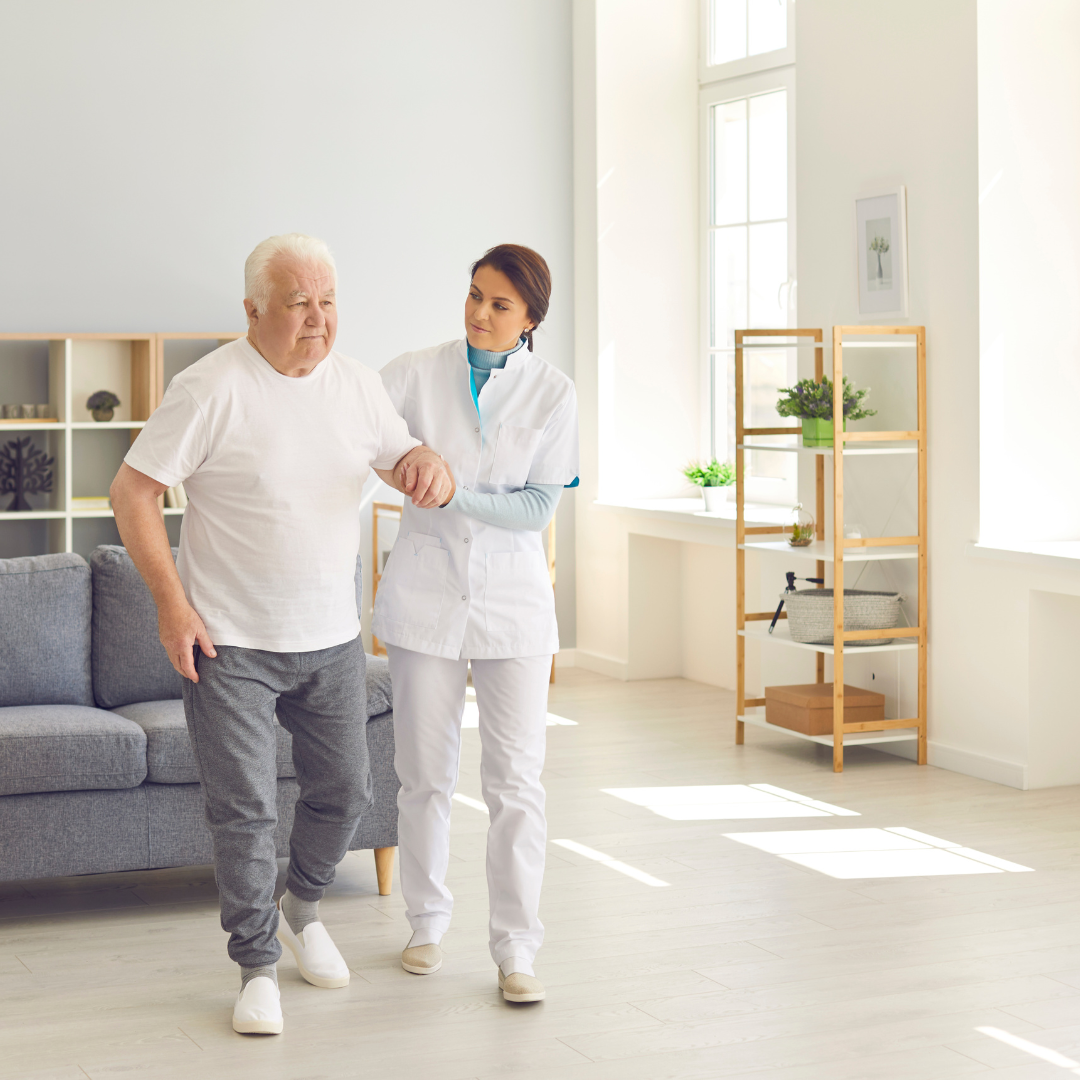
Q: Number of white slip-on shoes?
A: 2